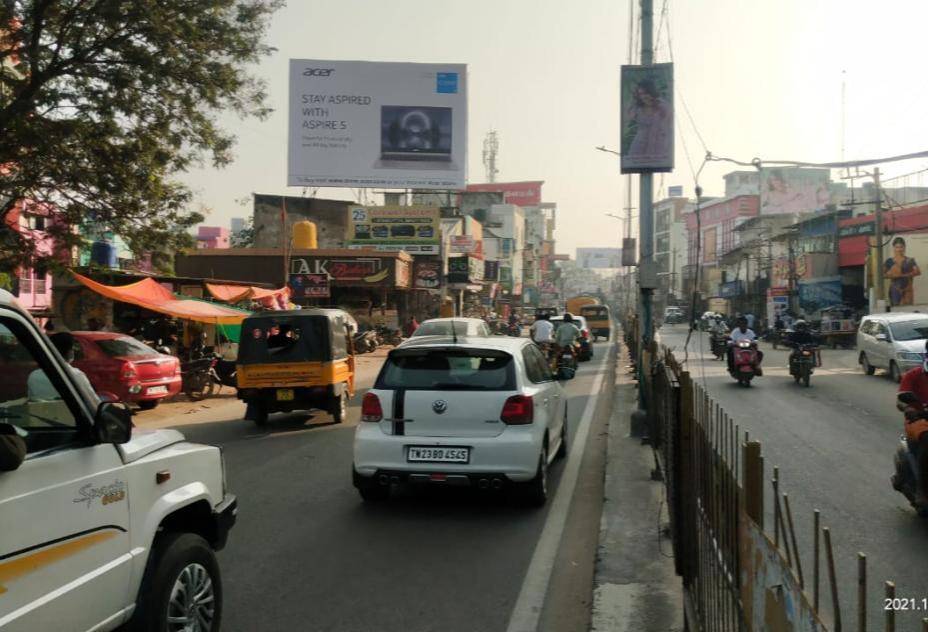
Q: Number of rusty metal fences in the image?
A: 1